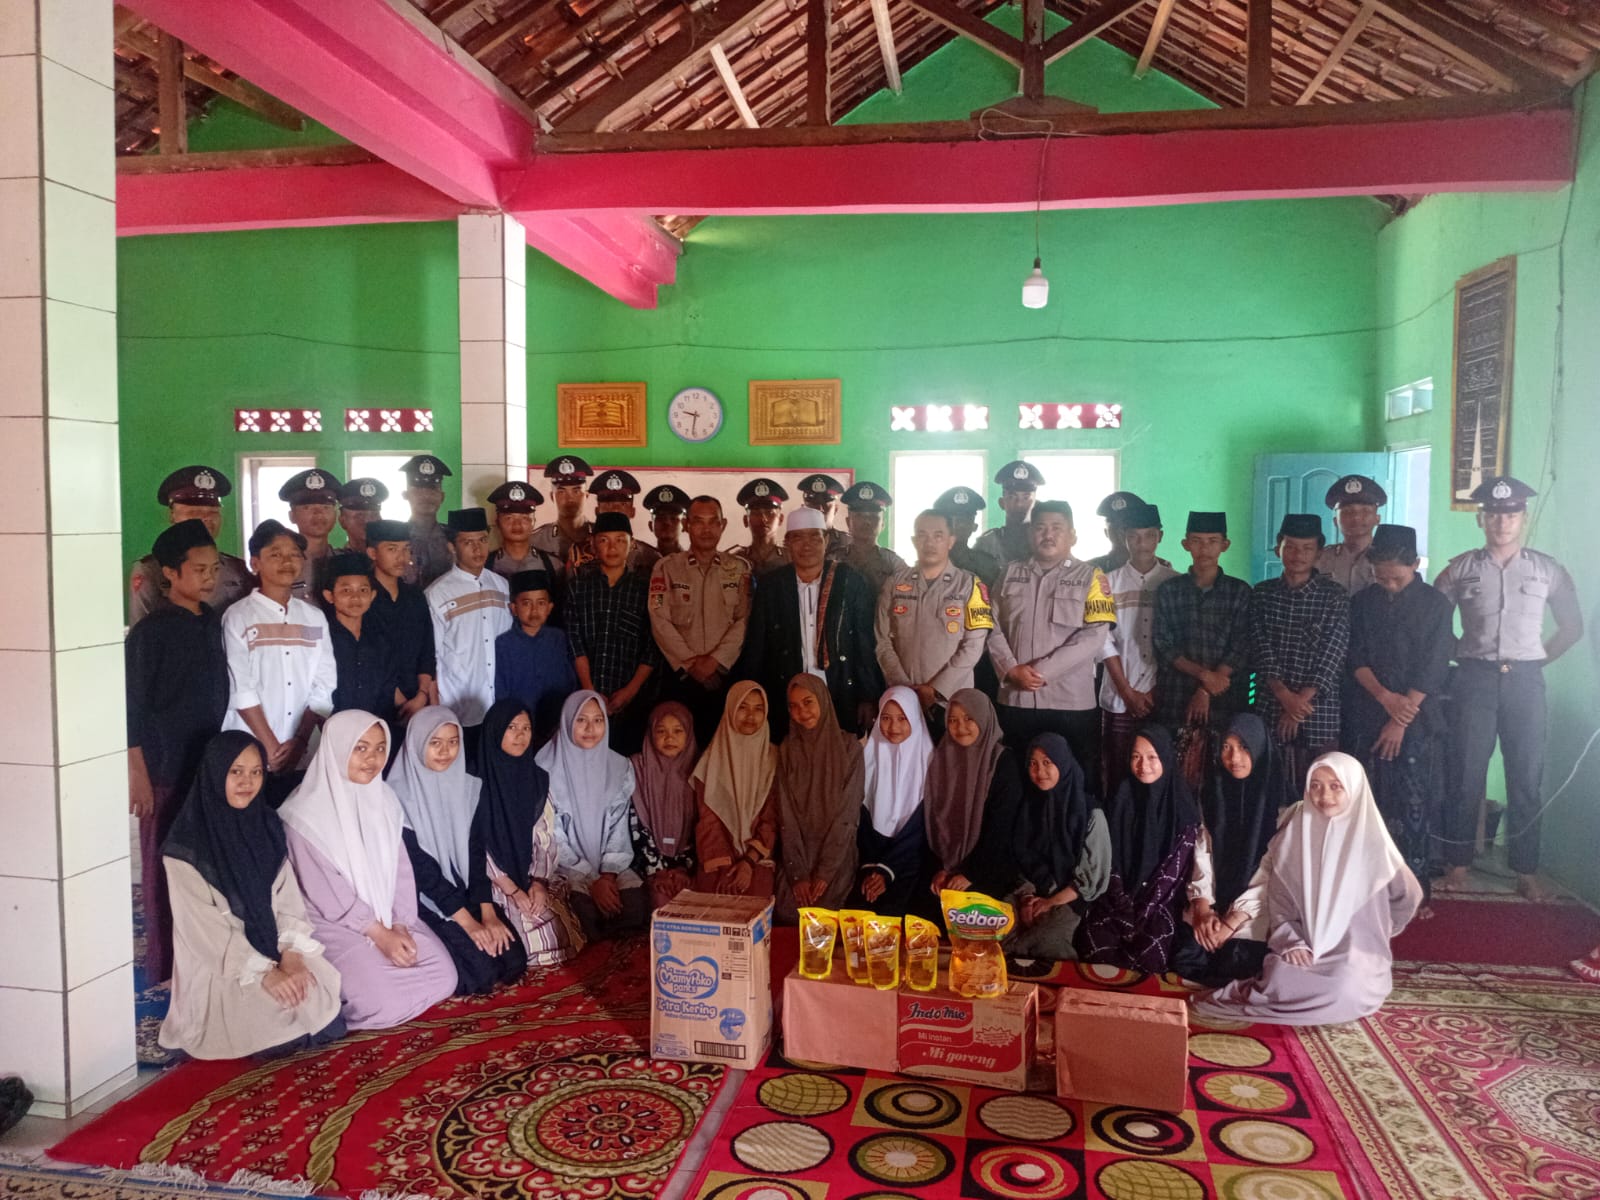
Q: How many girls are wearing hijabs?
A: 14